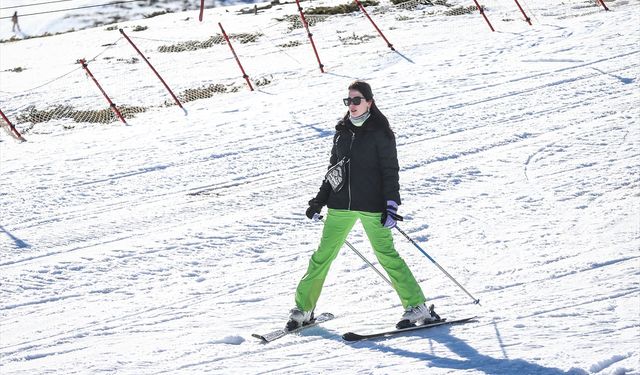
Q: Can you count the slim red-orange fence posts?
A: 10